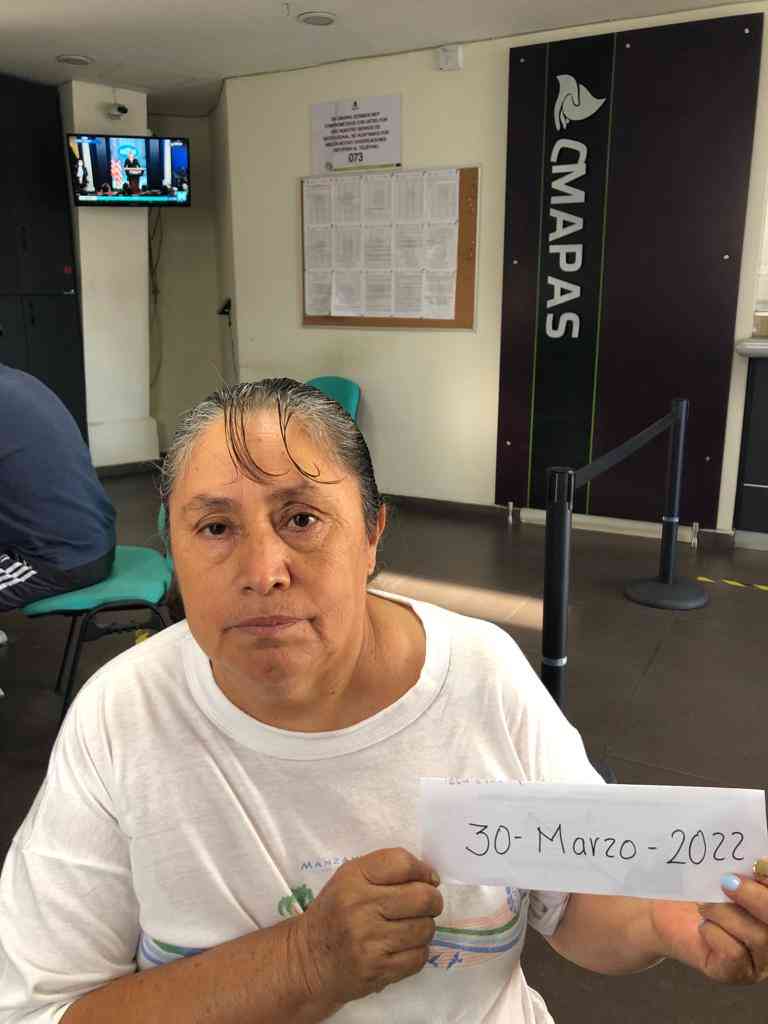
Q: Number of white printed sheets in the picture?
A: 15